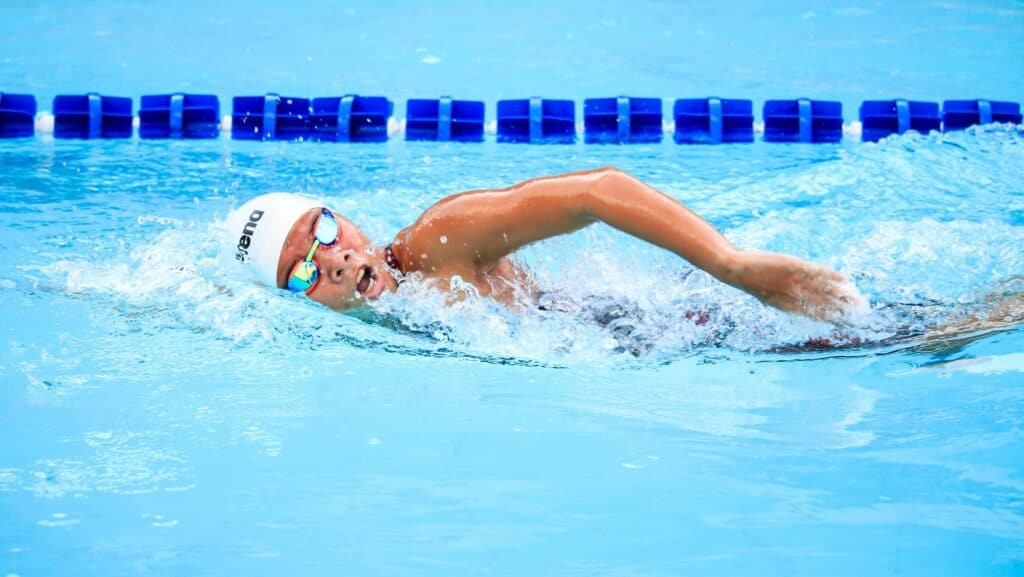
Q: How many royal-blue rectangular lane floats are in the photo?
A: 12